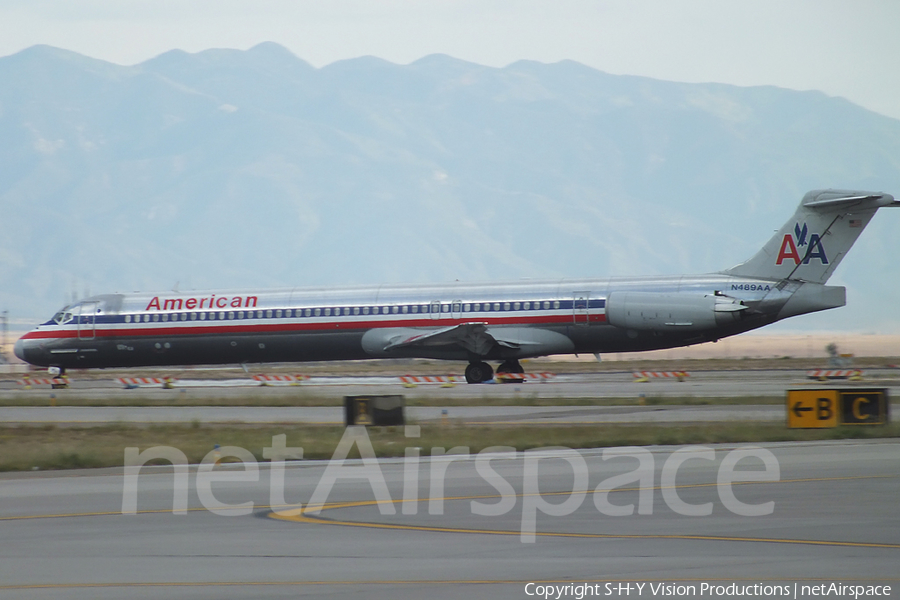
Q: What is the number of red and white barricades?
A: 7